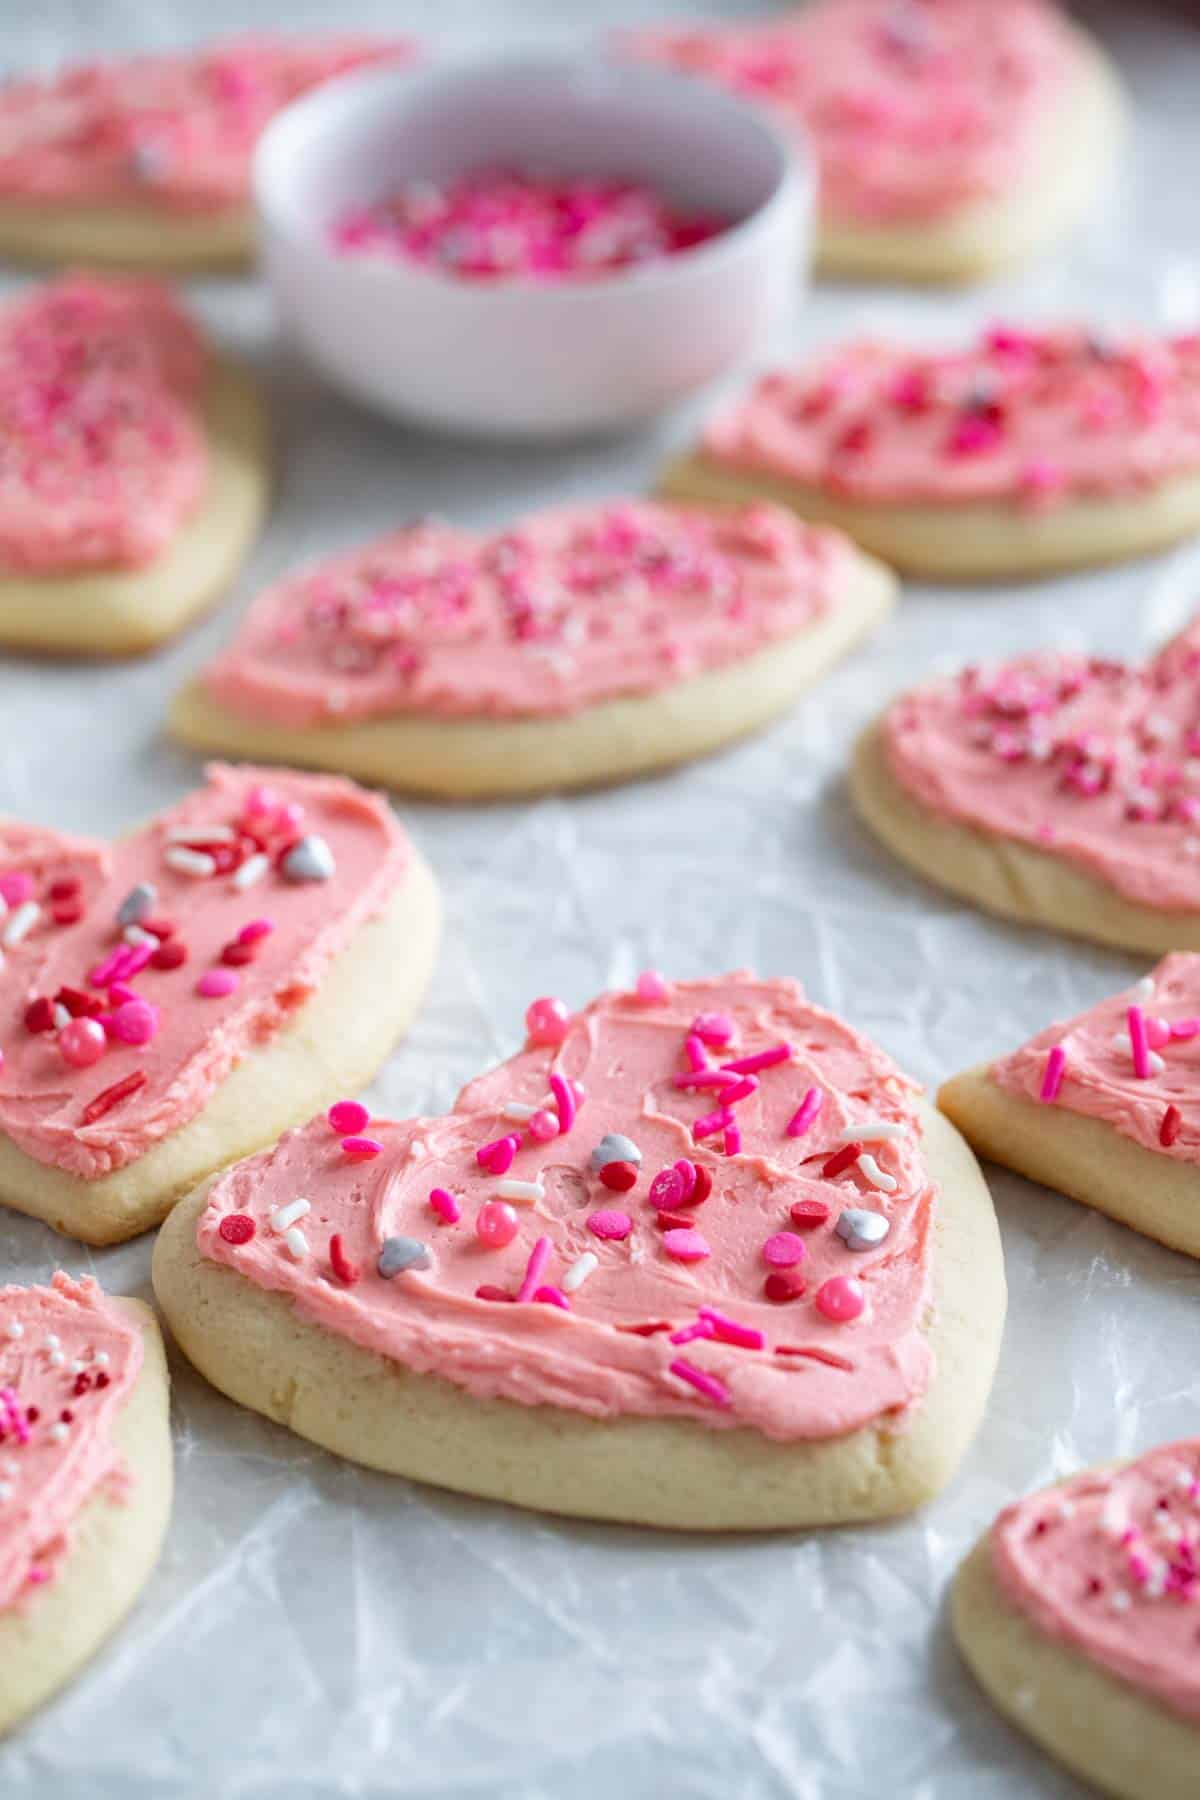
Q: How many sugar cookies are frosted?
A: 11